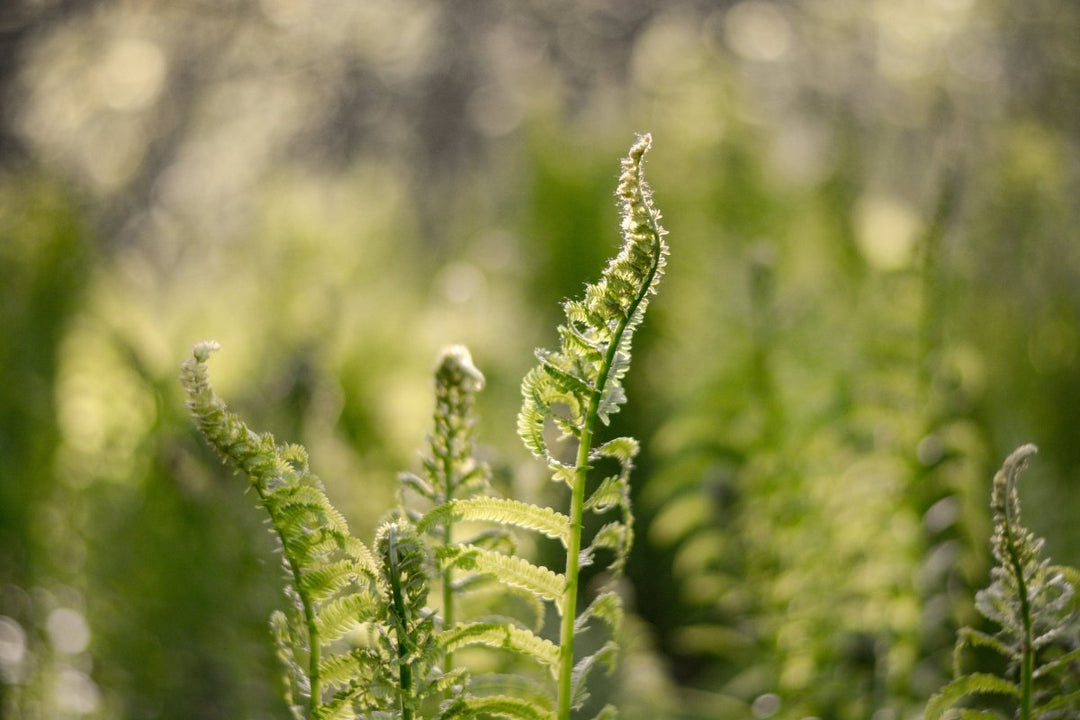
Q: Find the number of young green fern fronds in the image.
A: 5